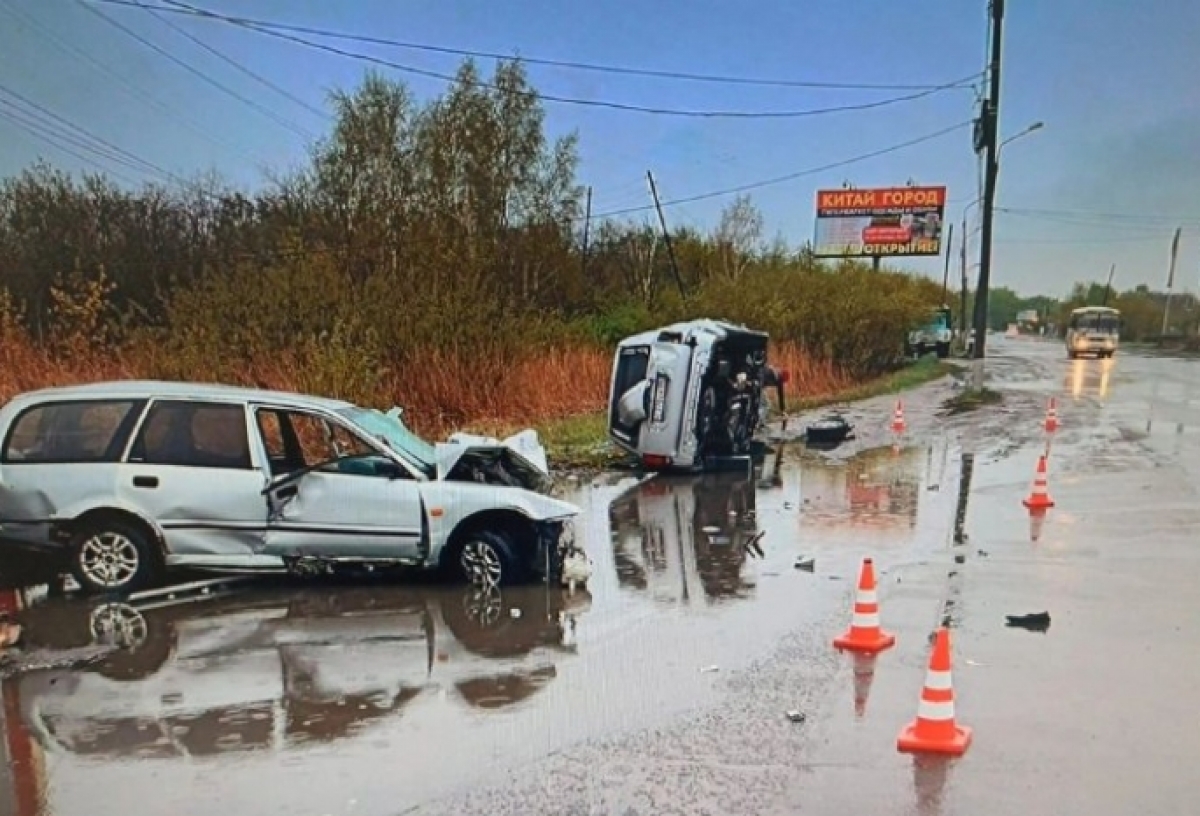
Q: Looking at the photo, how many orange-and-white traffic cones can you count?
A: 5